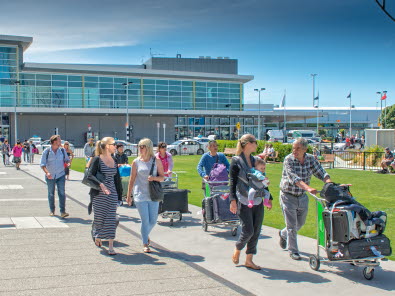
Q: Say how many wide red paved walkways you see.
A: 0